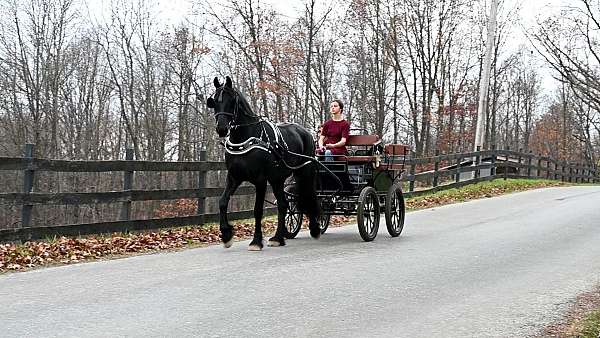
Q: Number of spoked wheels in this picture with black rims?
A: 4